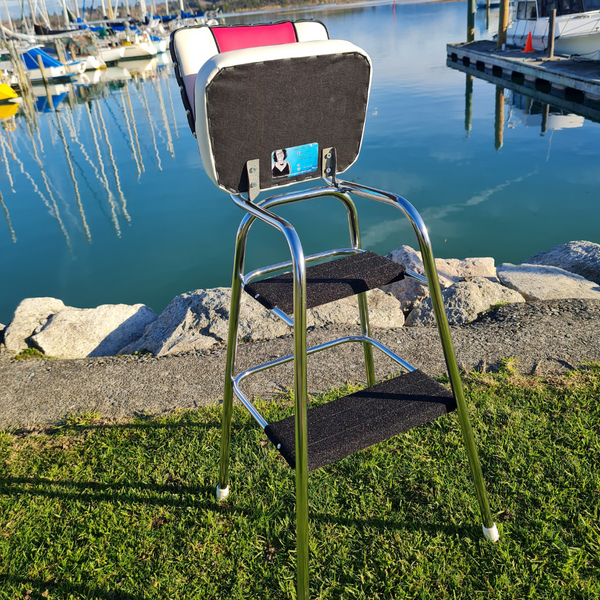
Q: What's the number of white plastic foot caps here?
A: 2